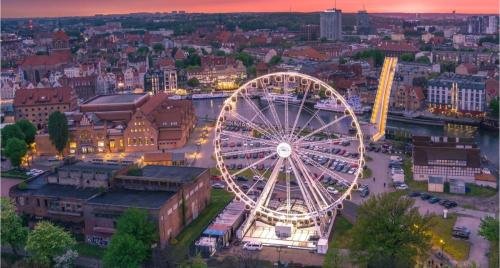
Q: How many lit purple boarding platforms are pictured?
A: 0